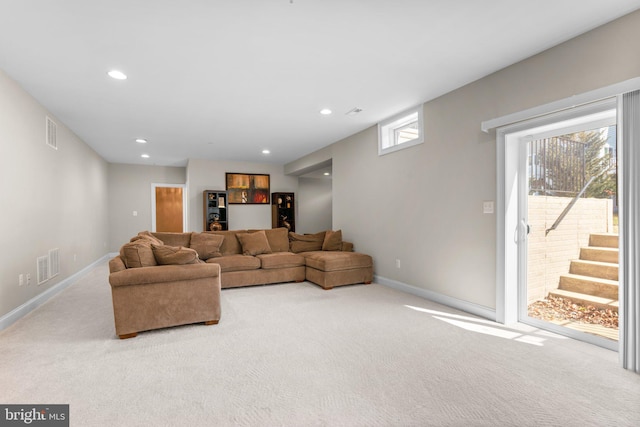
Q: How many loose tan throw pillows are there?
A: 4